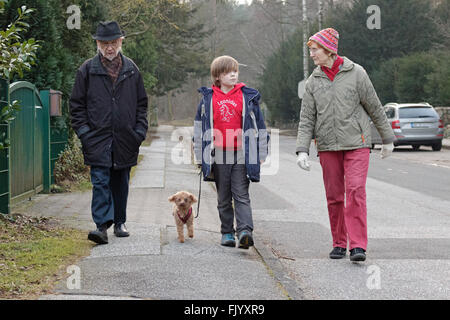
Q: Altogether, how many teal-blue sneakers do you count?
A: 2